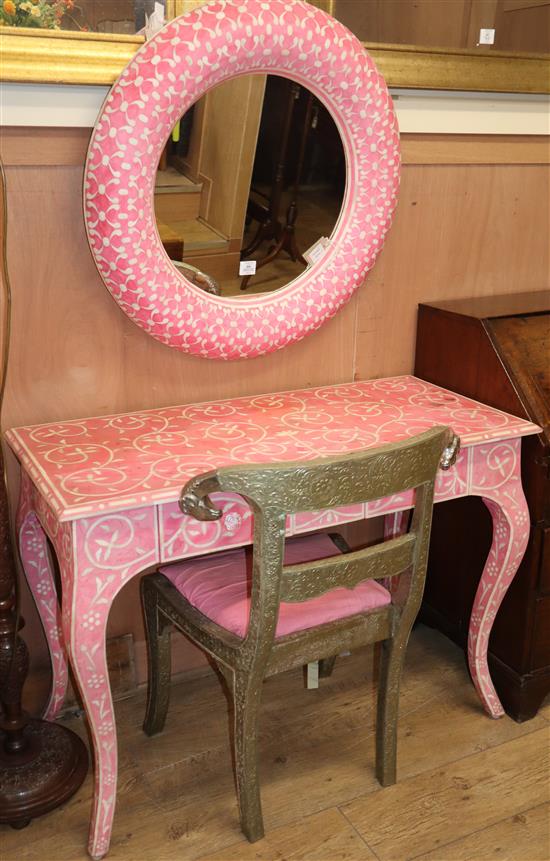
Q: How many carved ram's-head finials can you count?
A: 2